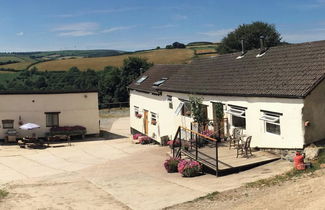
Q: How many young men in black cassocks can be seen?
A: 0